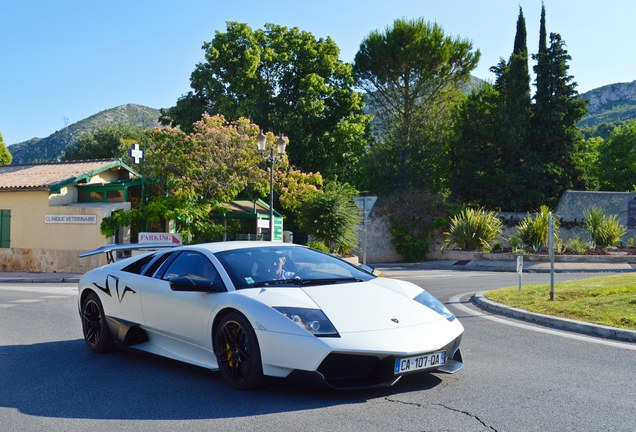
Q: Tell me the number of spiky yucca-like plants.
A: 3